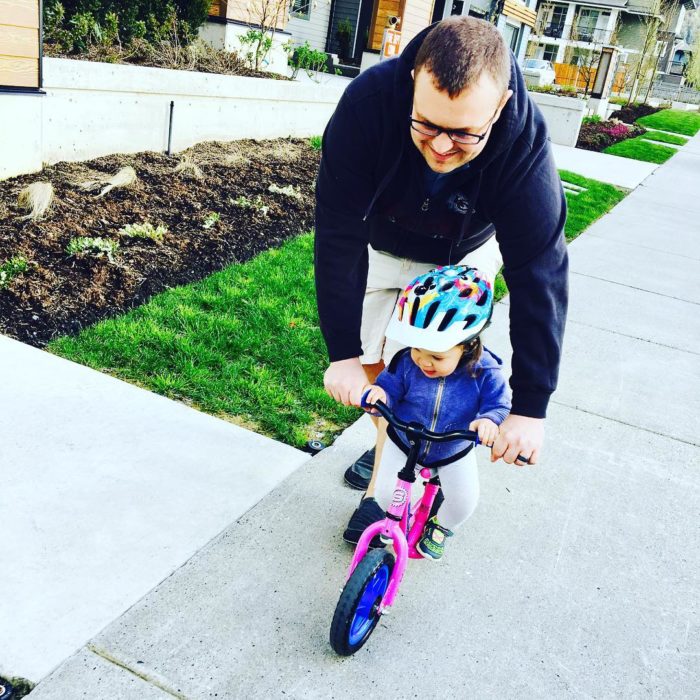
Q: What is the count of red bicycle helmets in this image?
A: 0